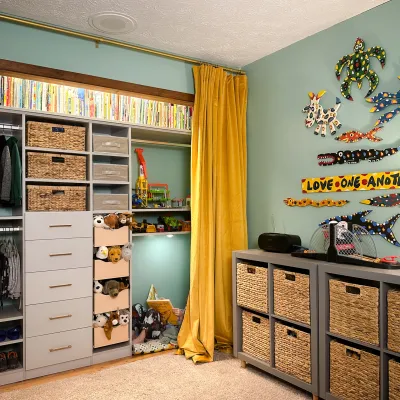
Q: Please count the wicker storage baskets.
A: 11